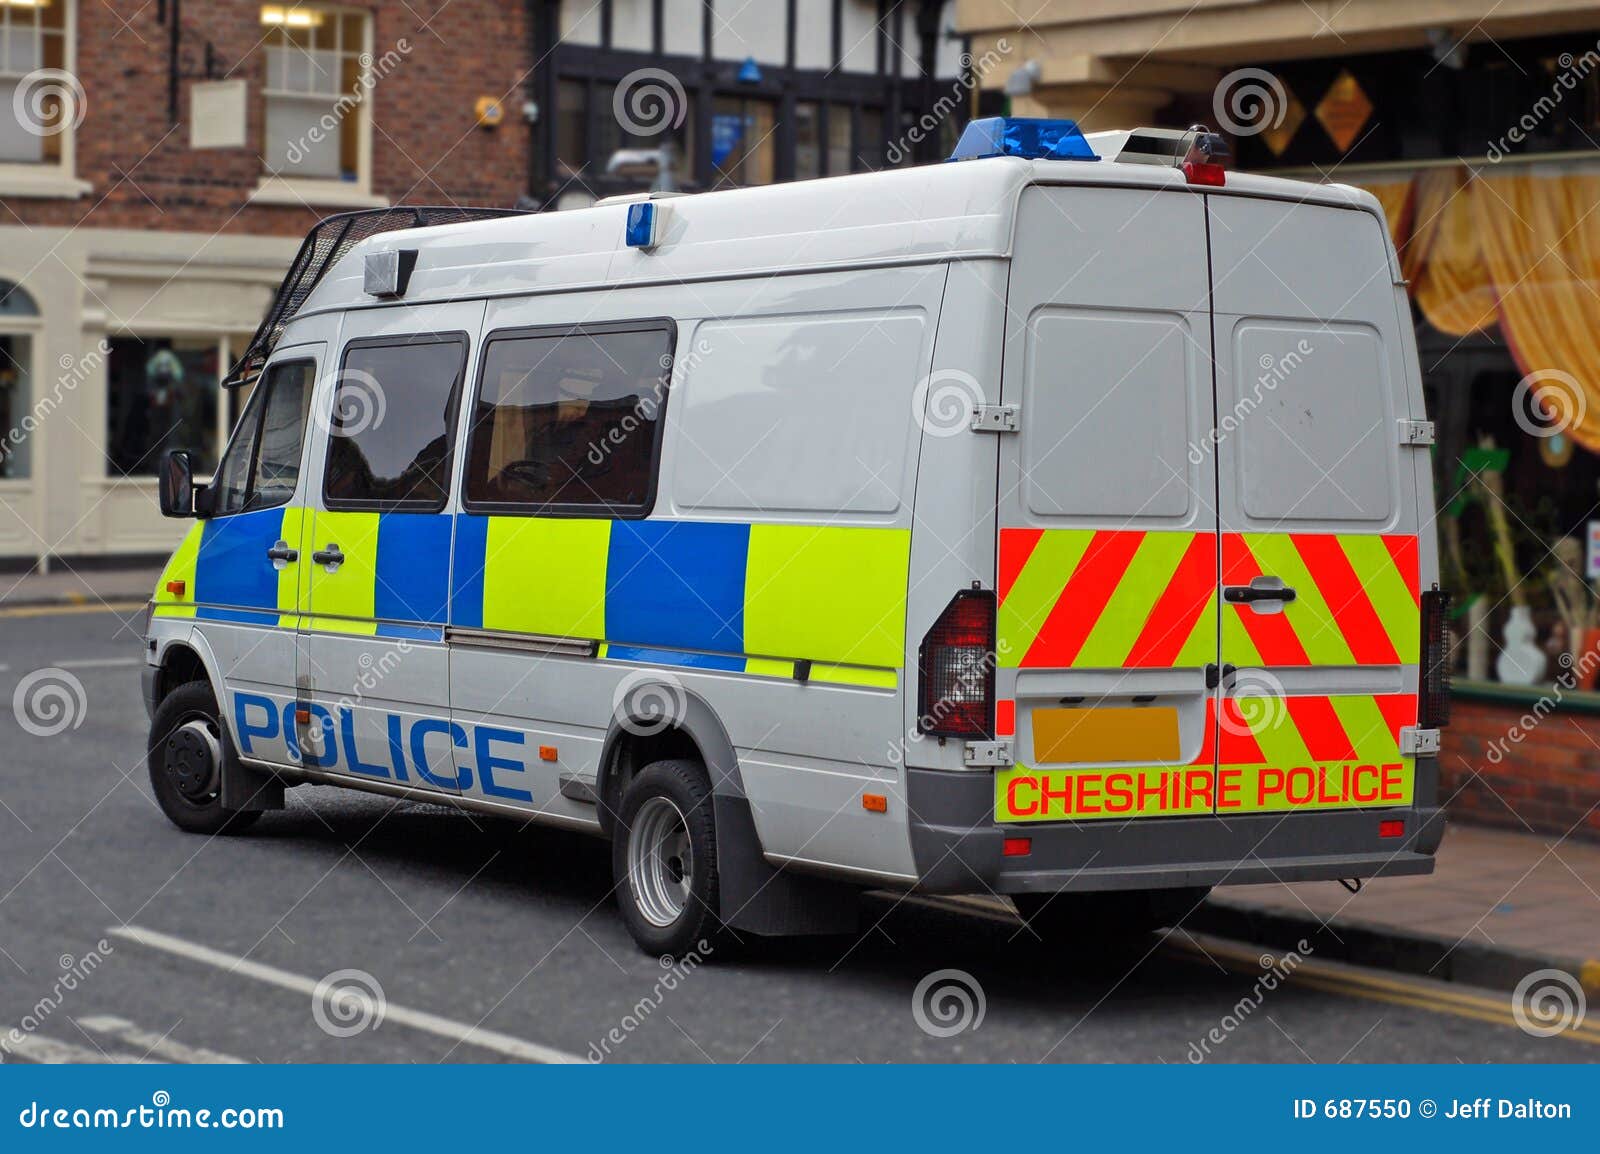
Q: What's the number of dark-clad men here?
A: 0